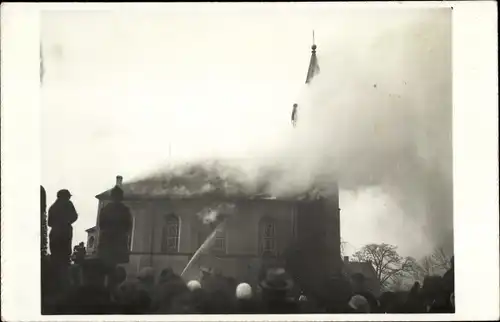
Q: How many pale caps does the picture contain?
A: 2